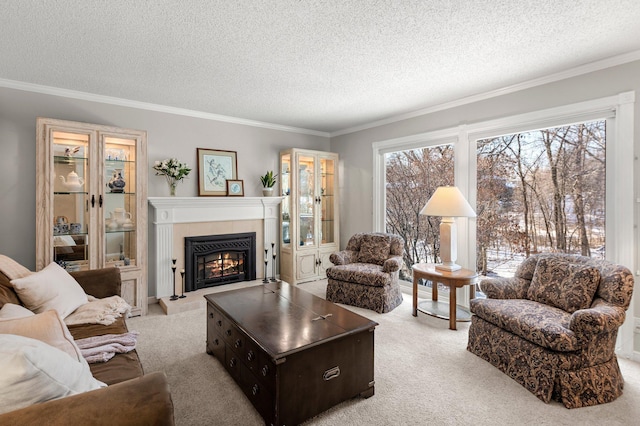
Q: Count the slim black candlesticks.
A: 7